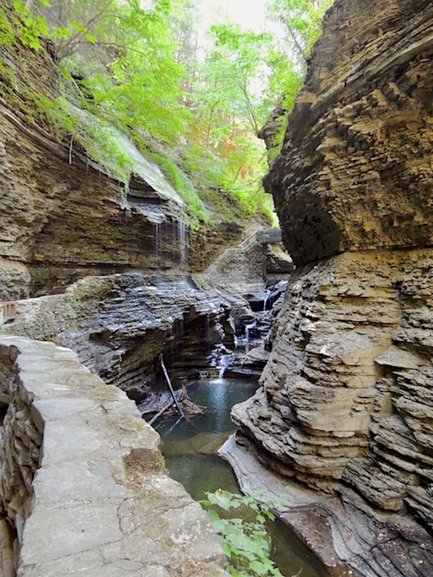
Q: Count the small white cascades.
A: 3